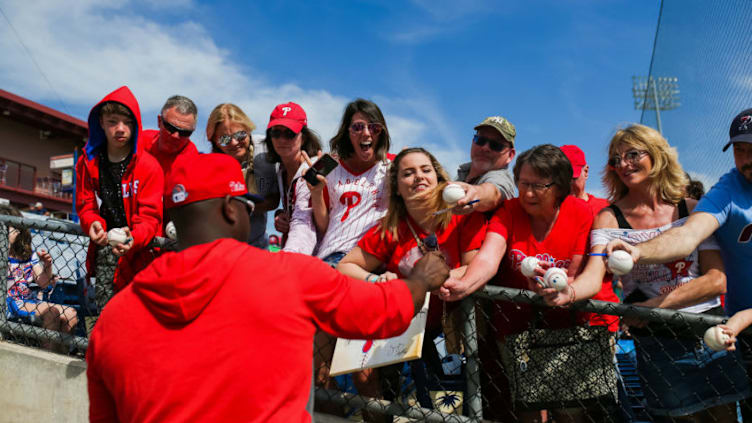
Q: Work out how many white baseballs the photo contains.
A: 7